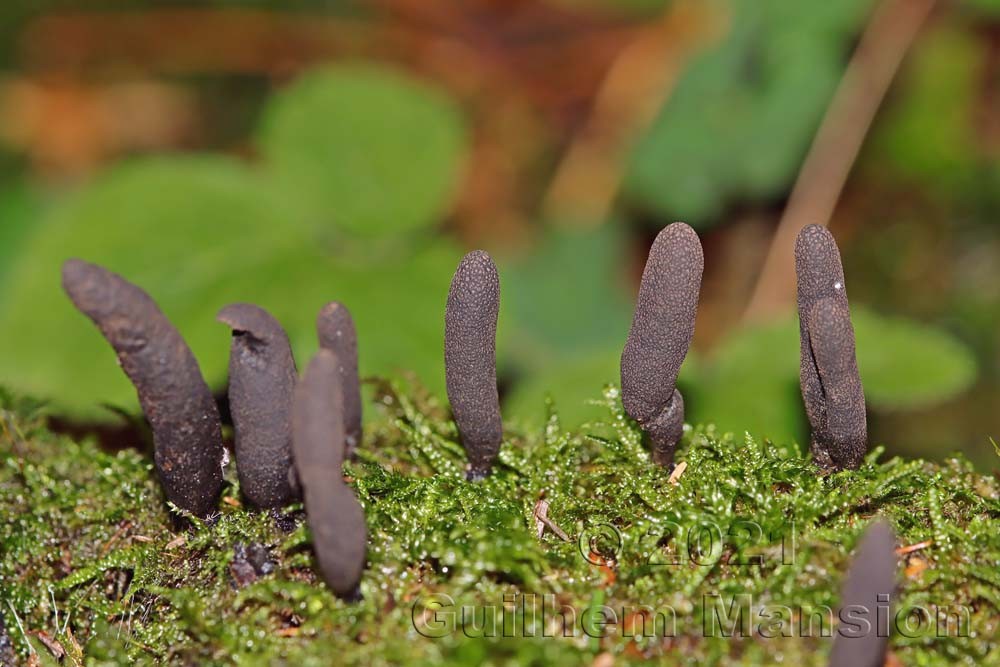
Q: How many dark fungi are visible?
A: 8